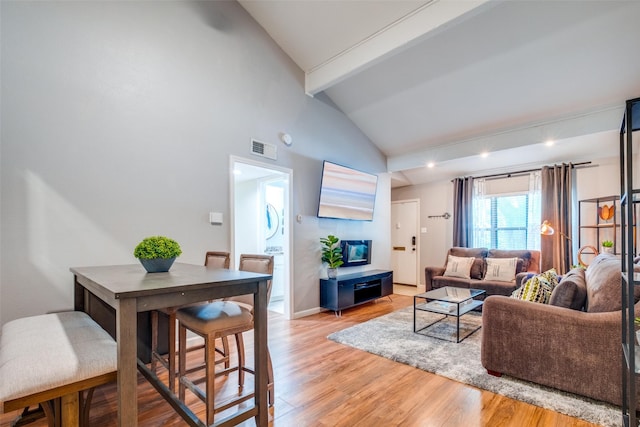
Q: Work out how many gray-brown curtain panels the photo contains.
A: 2